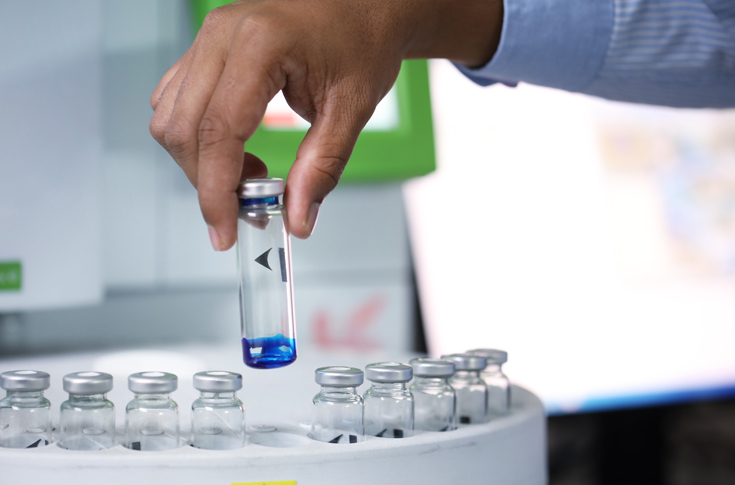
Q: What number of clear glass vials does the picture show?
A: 10